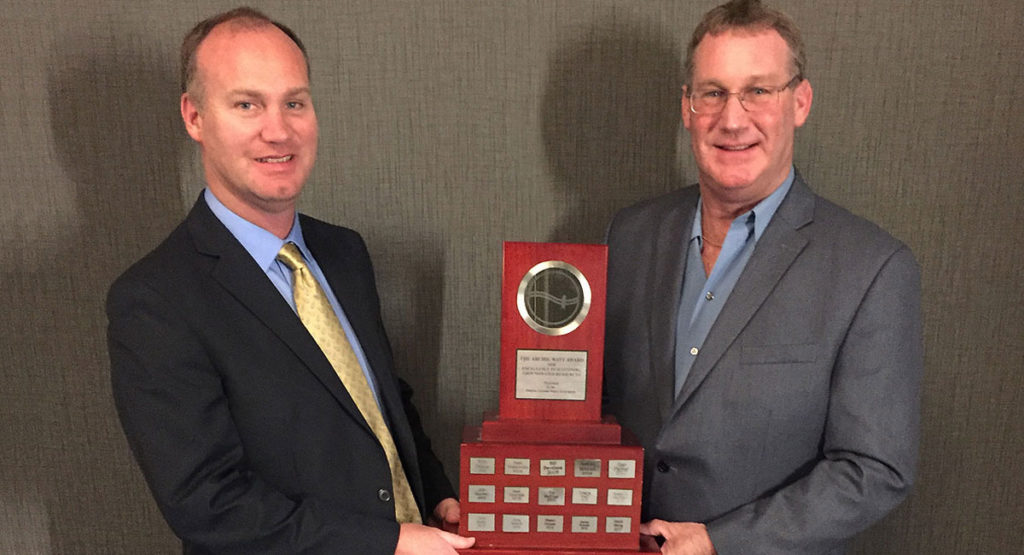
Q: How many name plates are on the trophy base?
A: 15